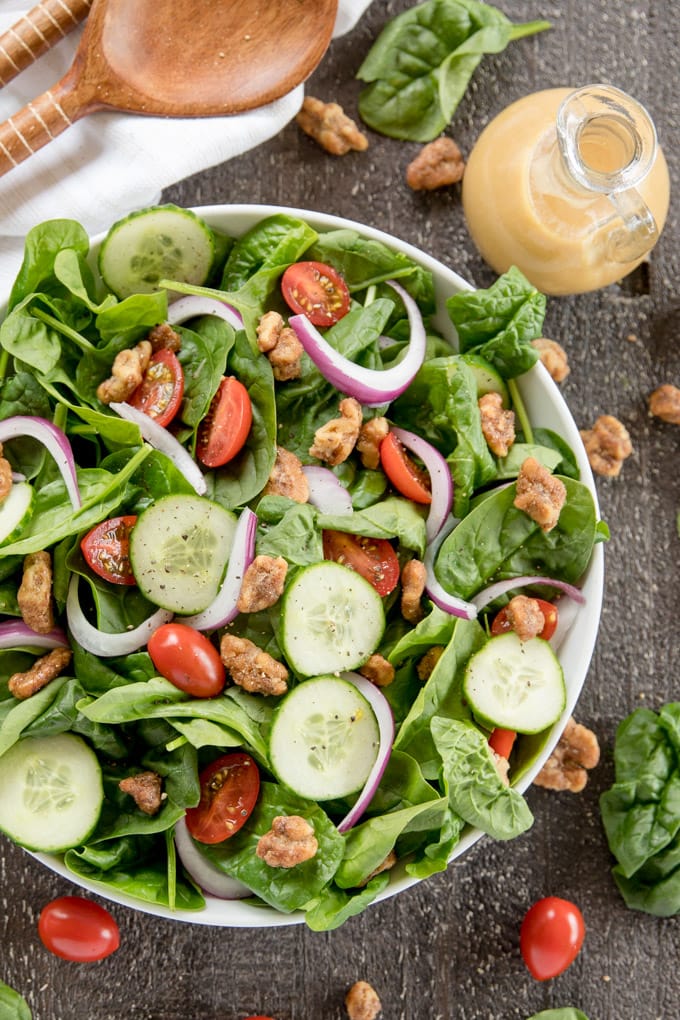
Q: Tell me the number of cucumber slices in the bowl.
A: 8